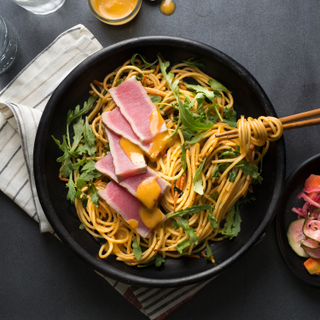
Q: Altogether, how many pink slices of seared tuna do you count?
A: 5